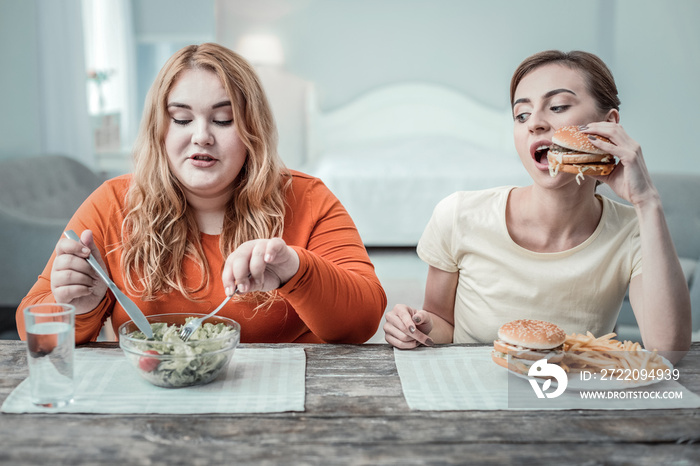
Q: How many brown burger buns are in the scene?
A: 2